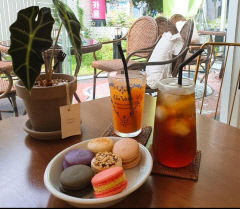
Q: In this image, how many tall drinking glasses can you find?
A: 2